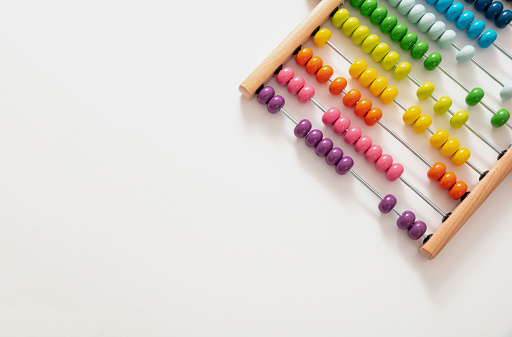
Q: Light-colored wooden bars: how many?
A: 2